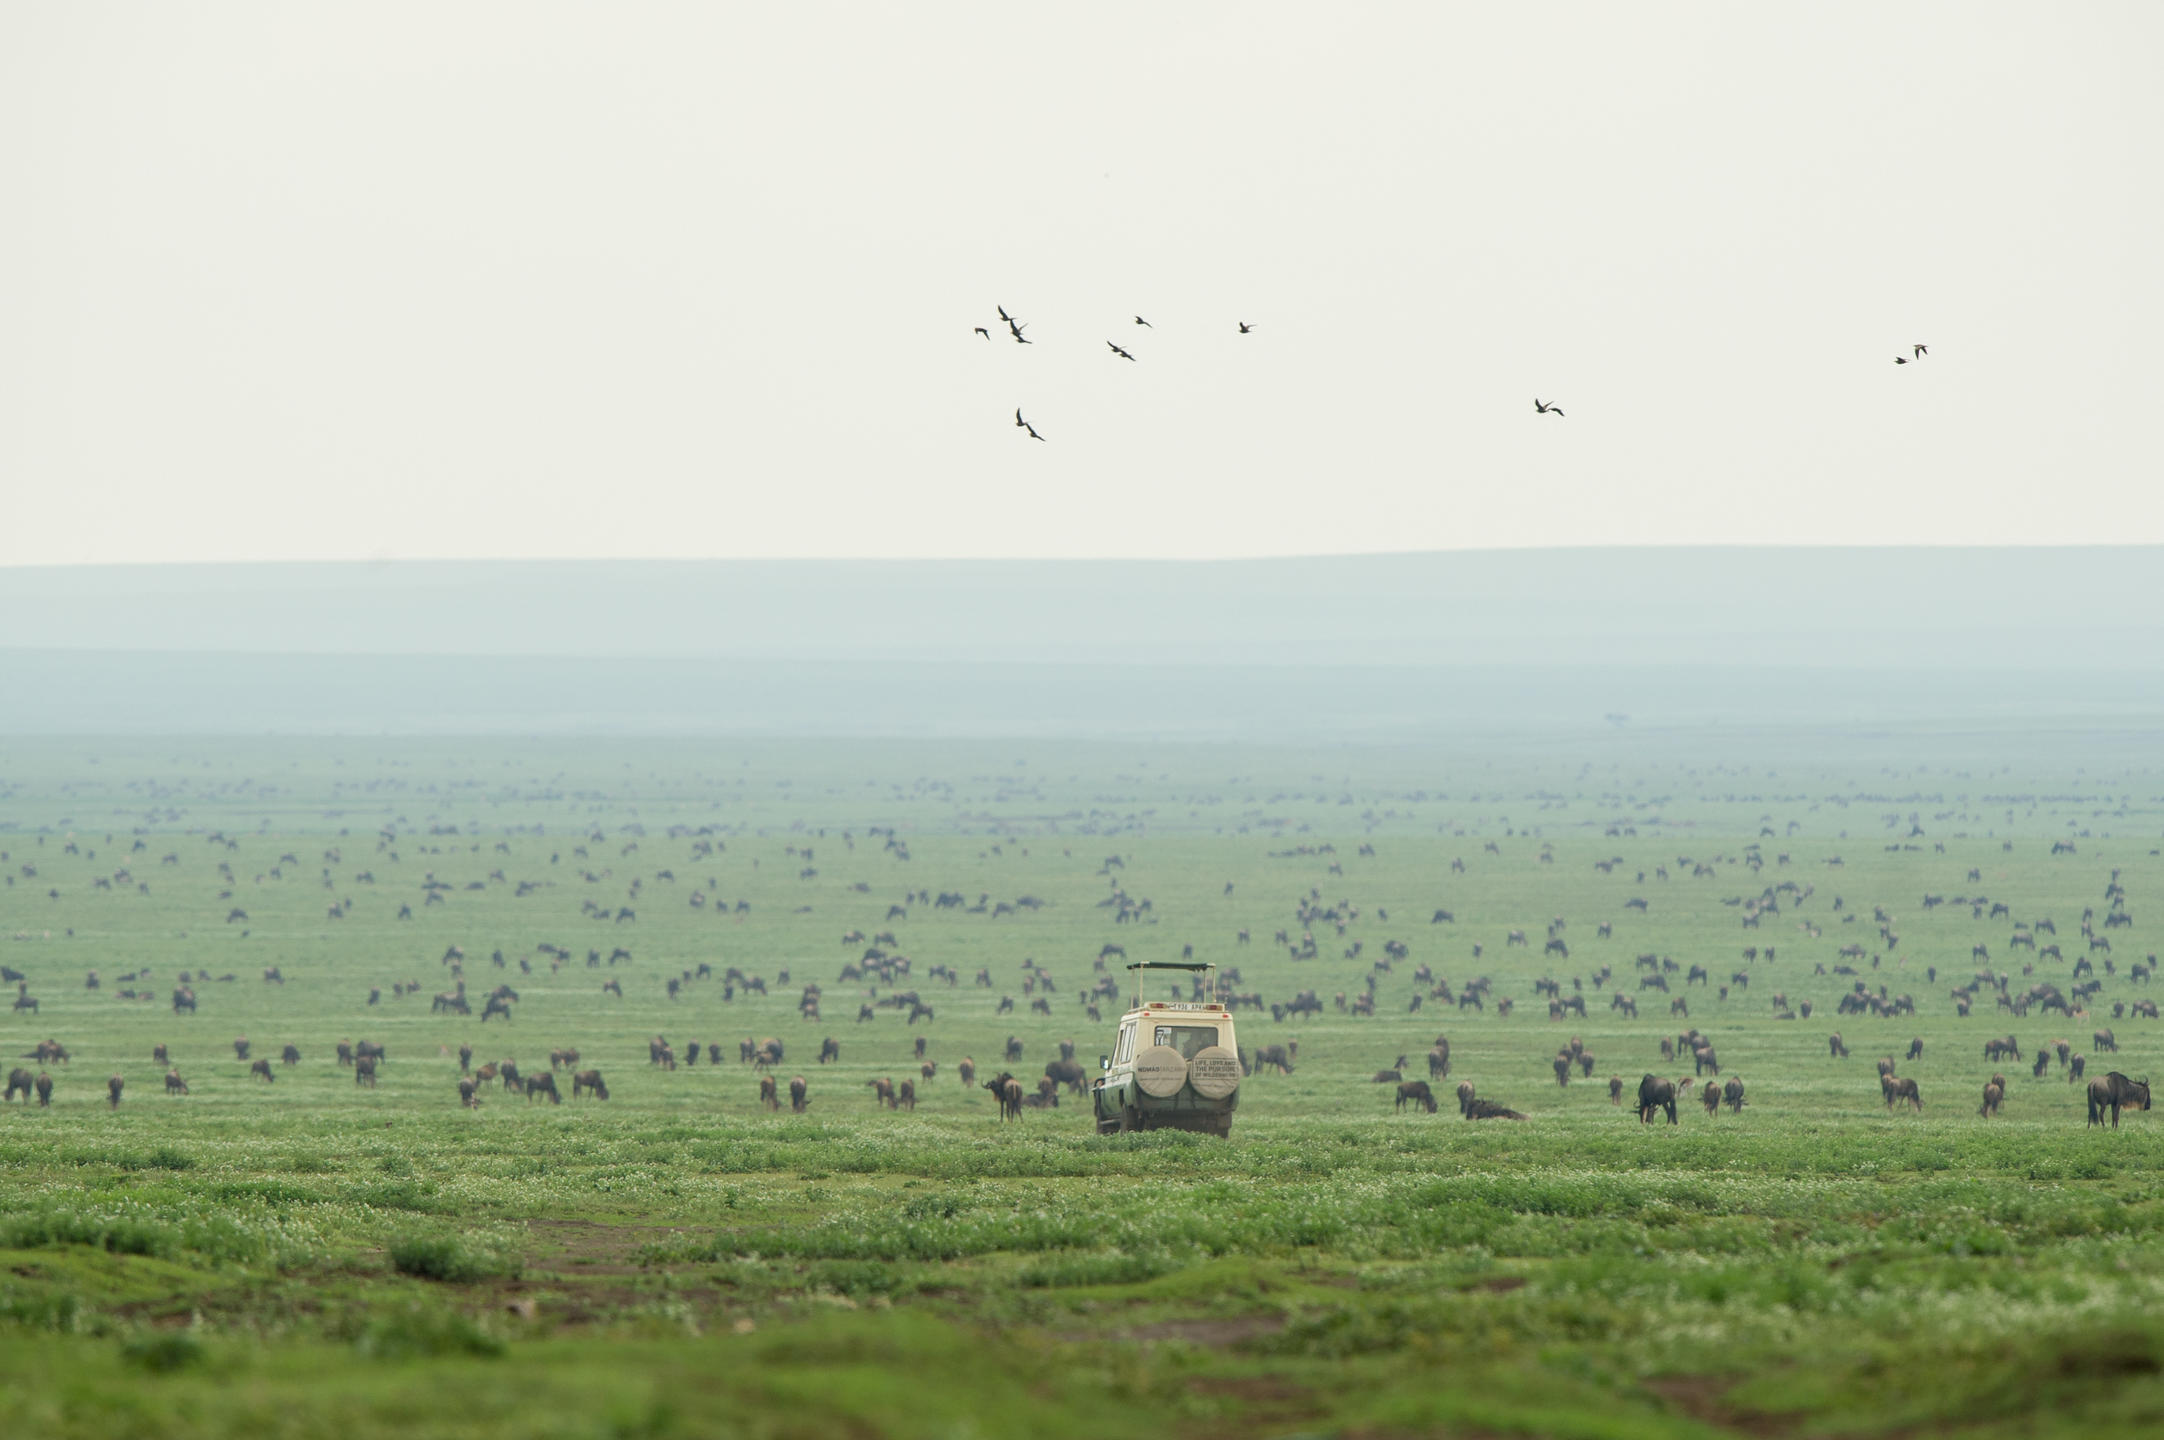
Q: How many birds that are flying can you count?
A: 14